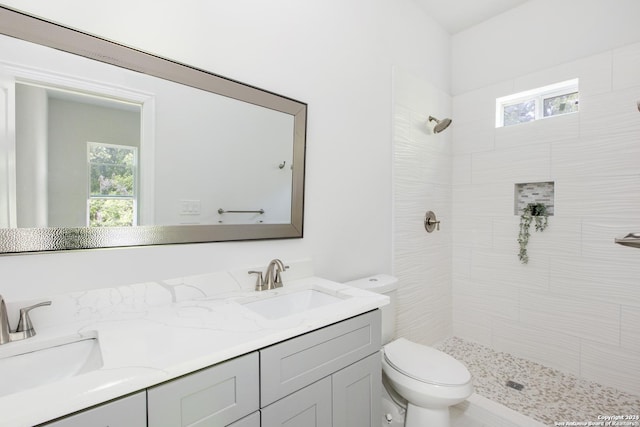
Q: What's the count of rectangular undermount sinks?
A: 2